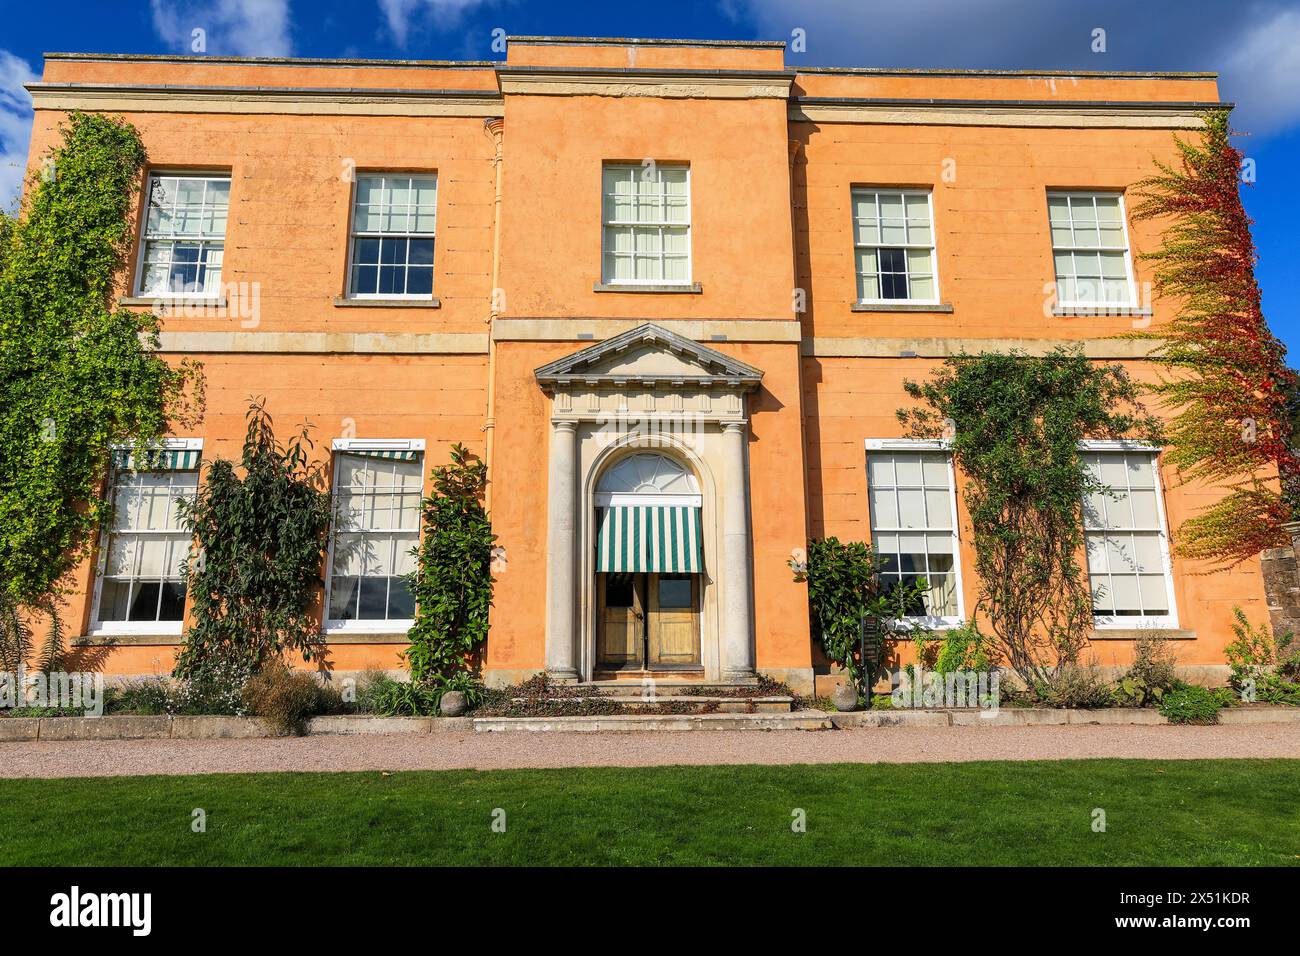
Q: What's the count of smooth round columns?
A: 2